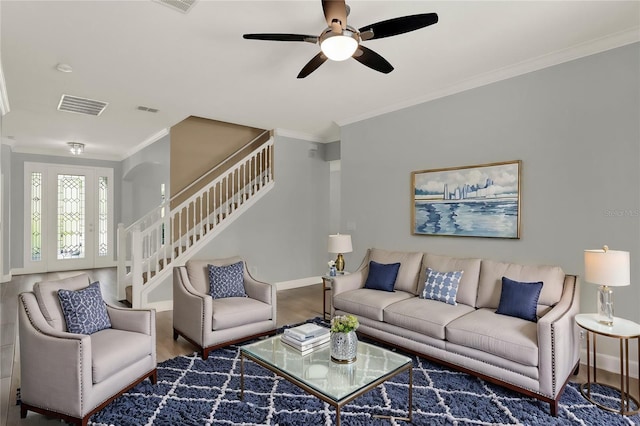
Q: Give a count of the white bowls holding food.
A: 0